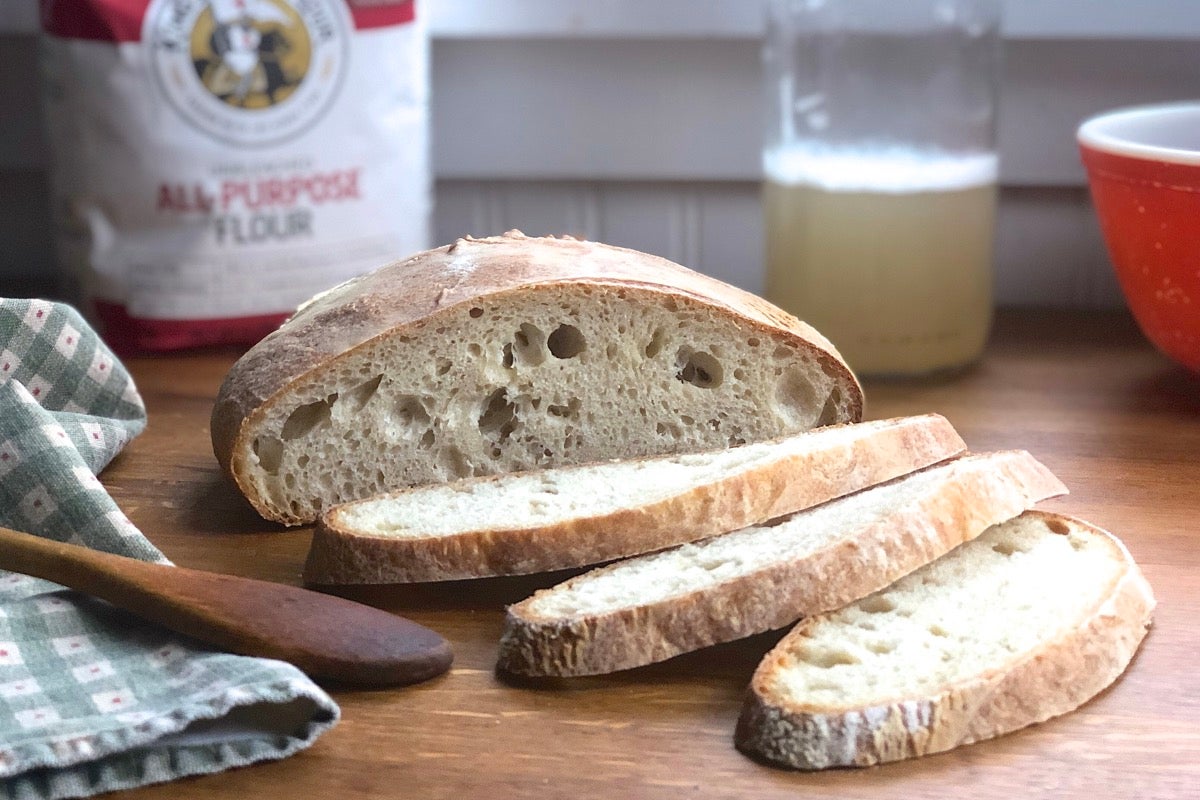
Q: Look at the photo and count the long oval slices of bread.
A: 3